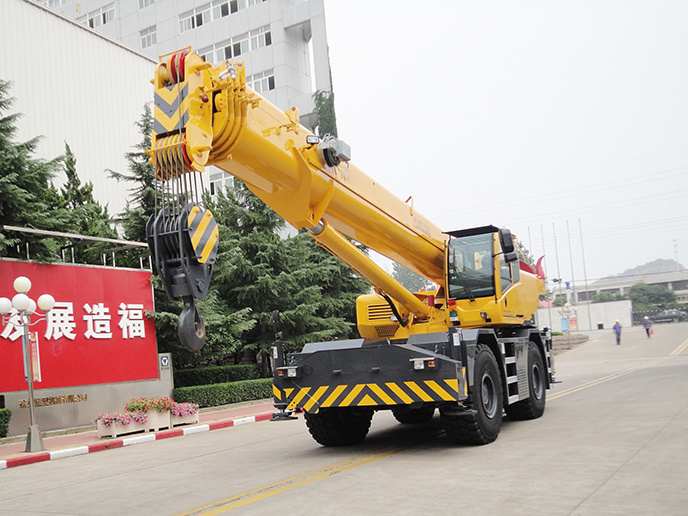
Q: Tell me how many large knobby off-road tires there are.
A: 4